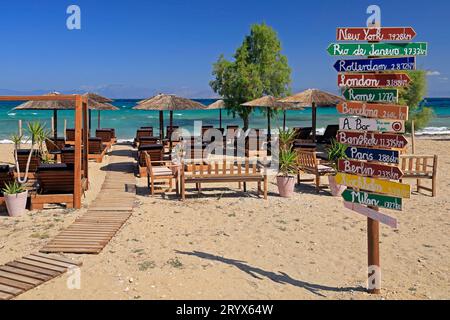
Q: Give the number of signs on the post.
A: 13